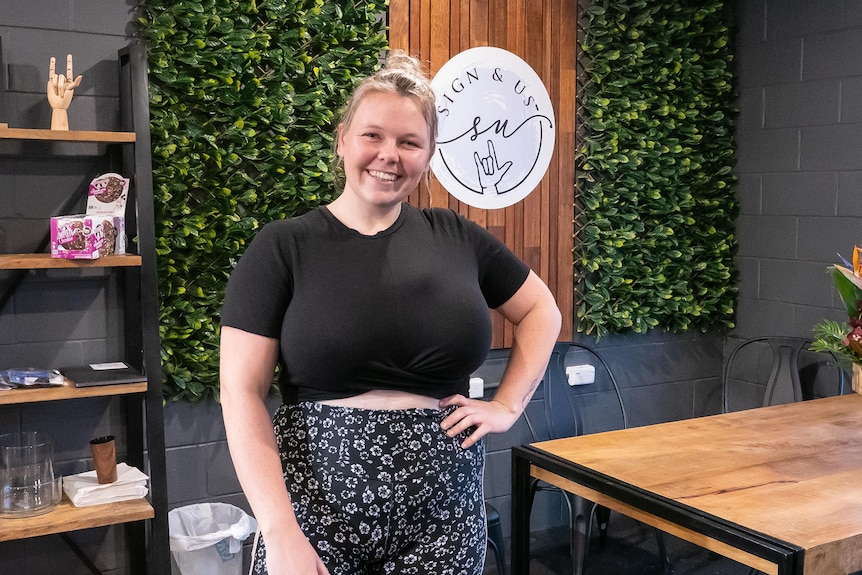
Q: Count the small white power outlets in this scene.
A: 2